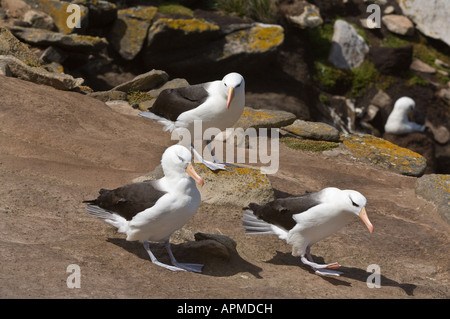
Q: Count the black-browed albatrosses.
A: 4